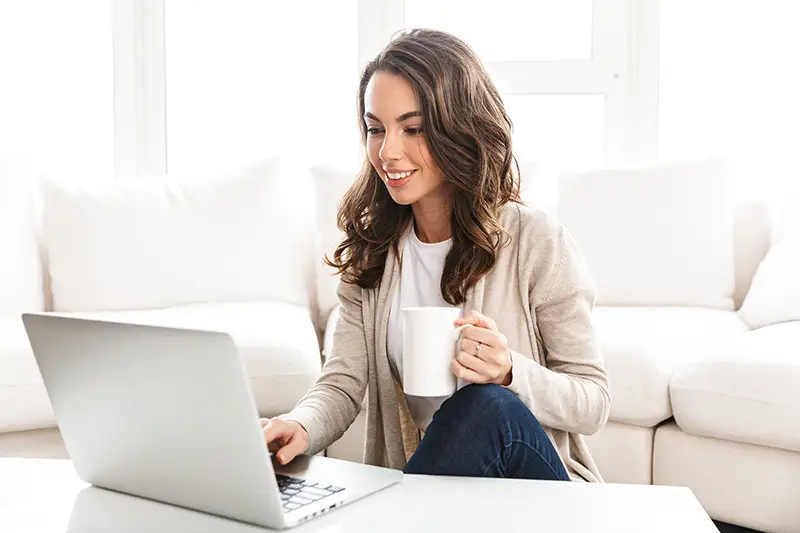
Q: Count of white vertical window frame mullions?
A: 3